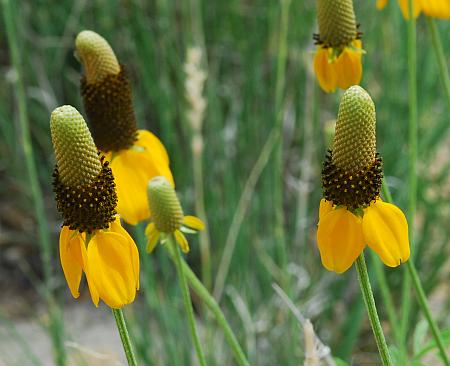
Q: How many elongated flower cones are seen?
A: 5